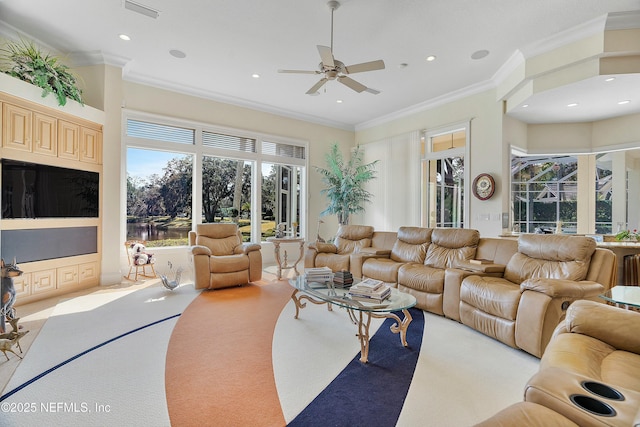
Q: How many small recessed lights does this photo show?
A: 8